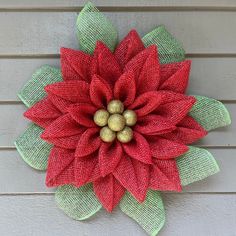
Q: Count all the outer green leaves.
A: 8